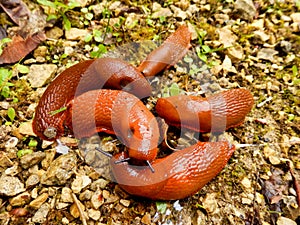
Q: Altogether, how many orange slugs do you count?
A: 5